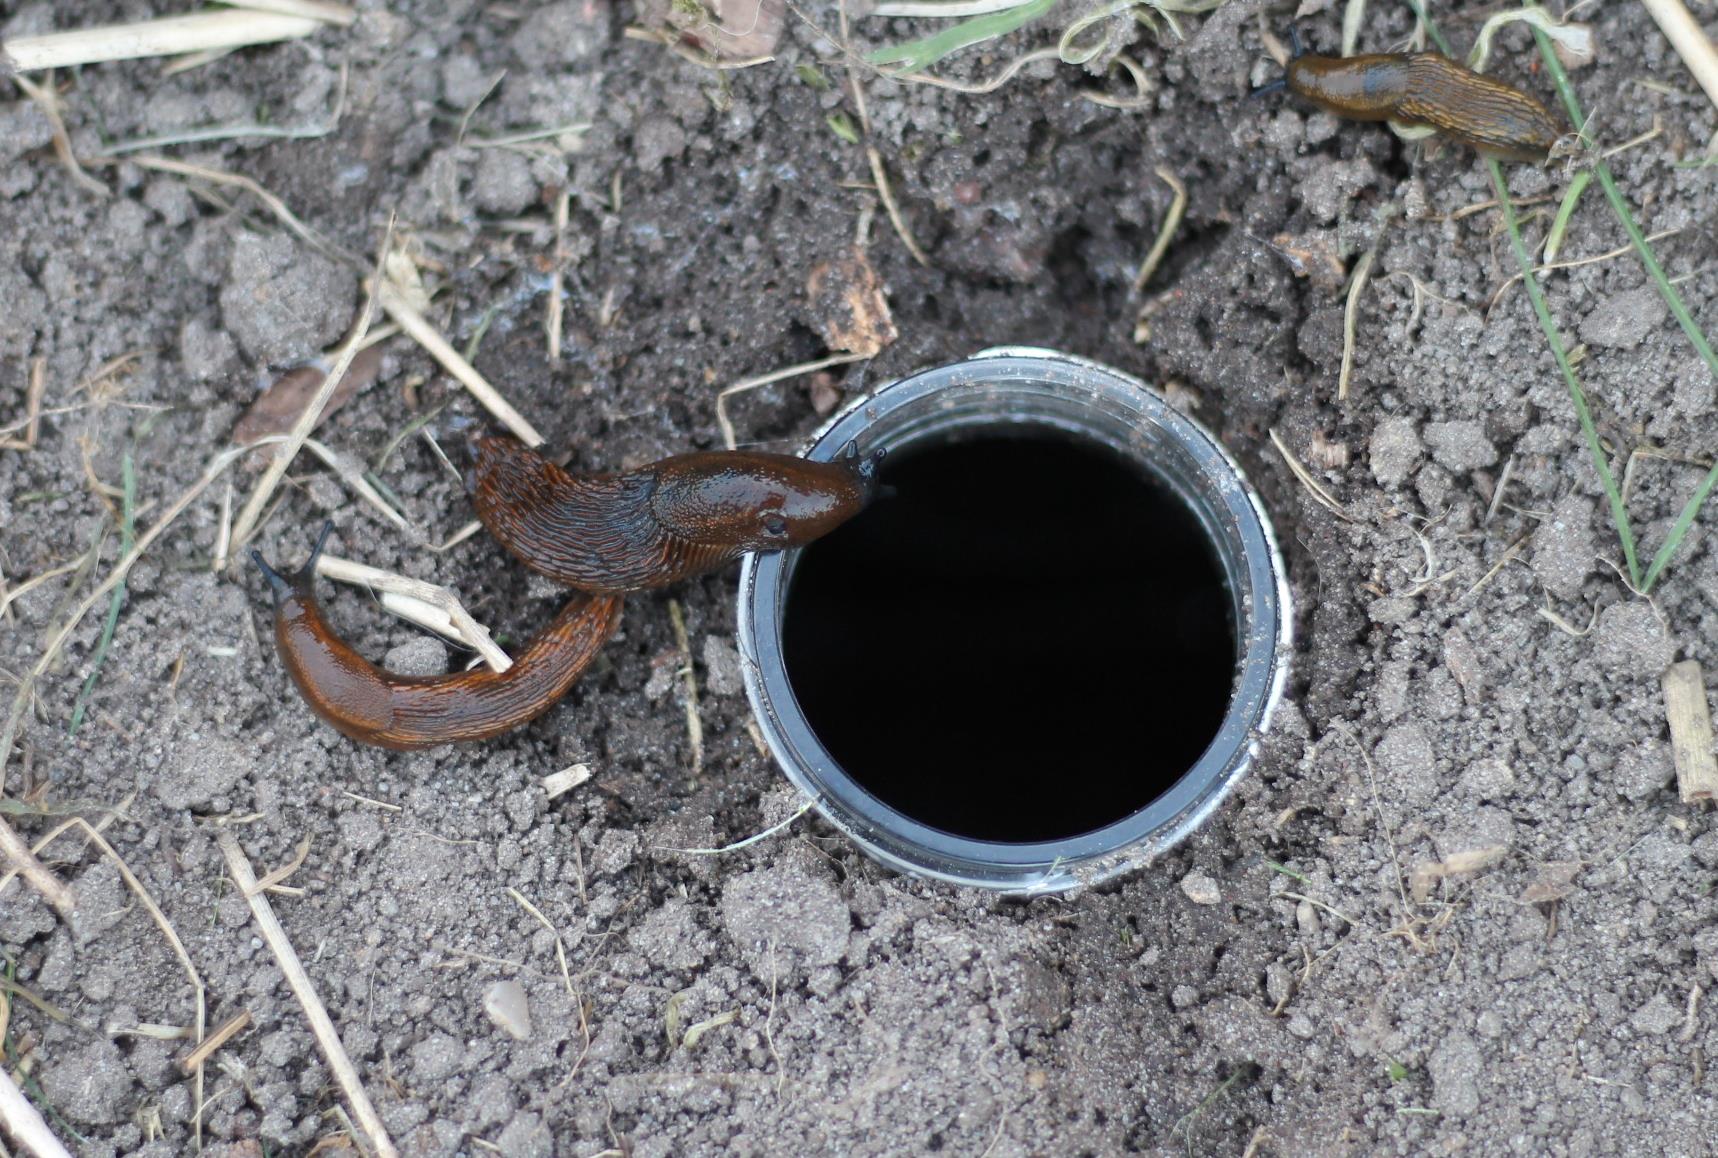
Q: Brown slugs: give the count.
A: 3